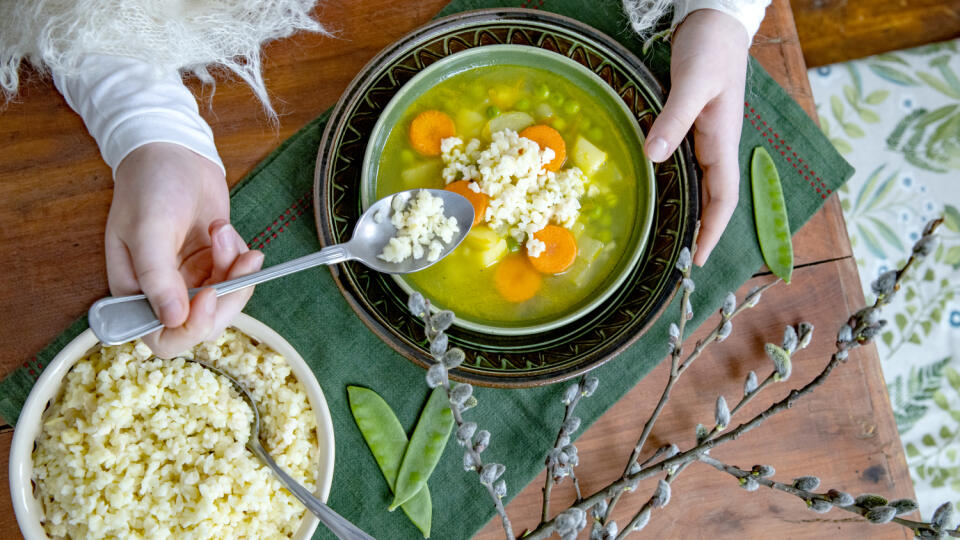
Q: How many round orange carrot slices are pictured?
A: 5